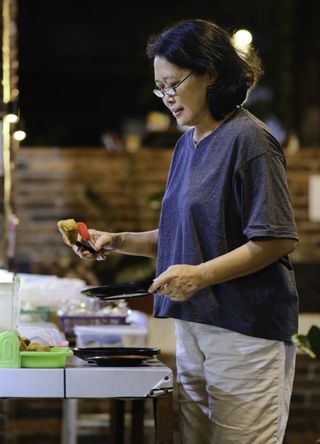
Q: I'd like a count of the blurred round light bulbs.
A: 3